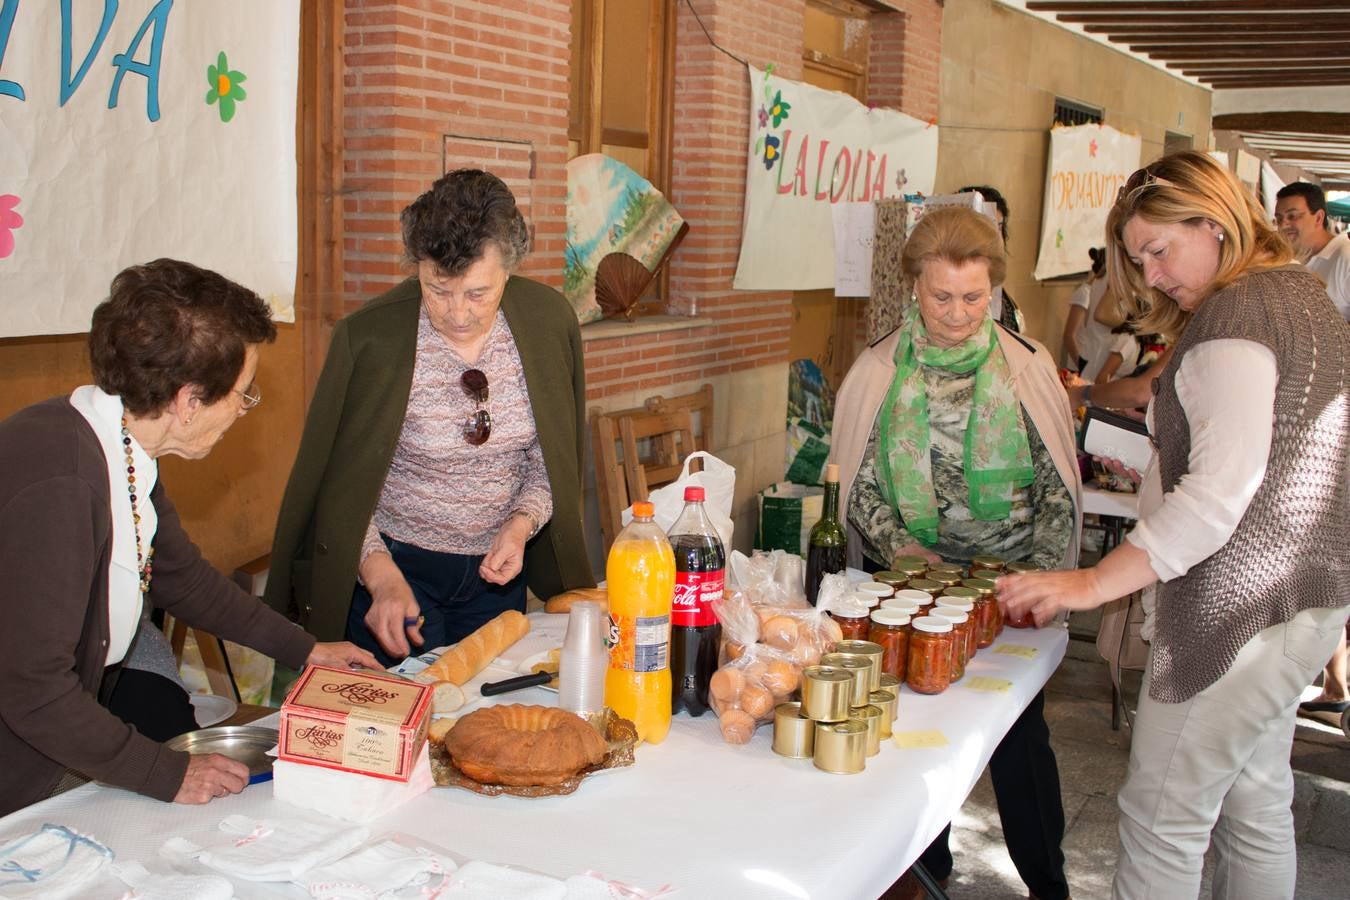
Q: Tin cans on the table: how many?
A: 8